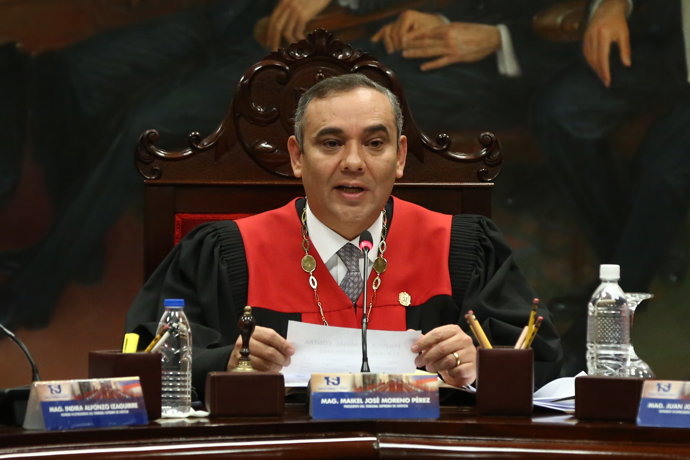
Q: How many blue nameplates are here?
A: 3